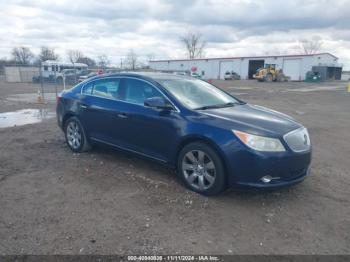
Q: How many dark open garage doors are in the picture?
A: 1